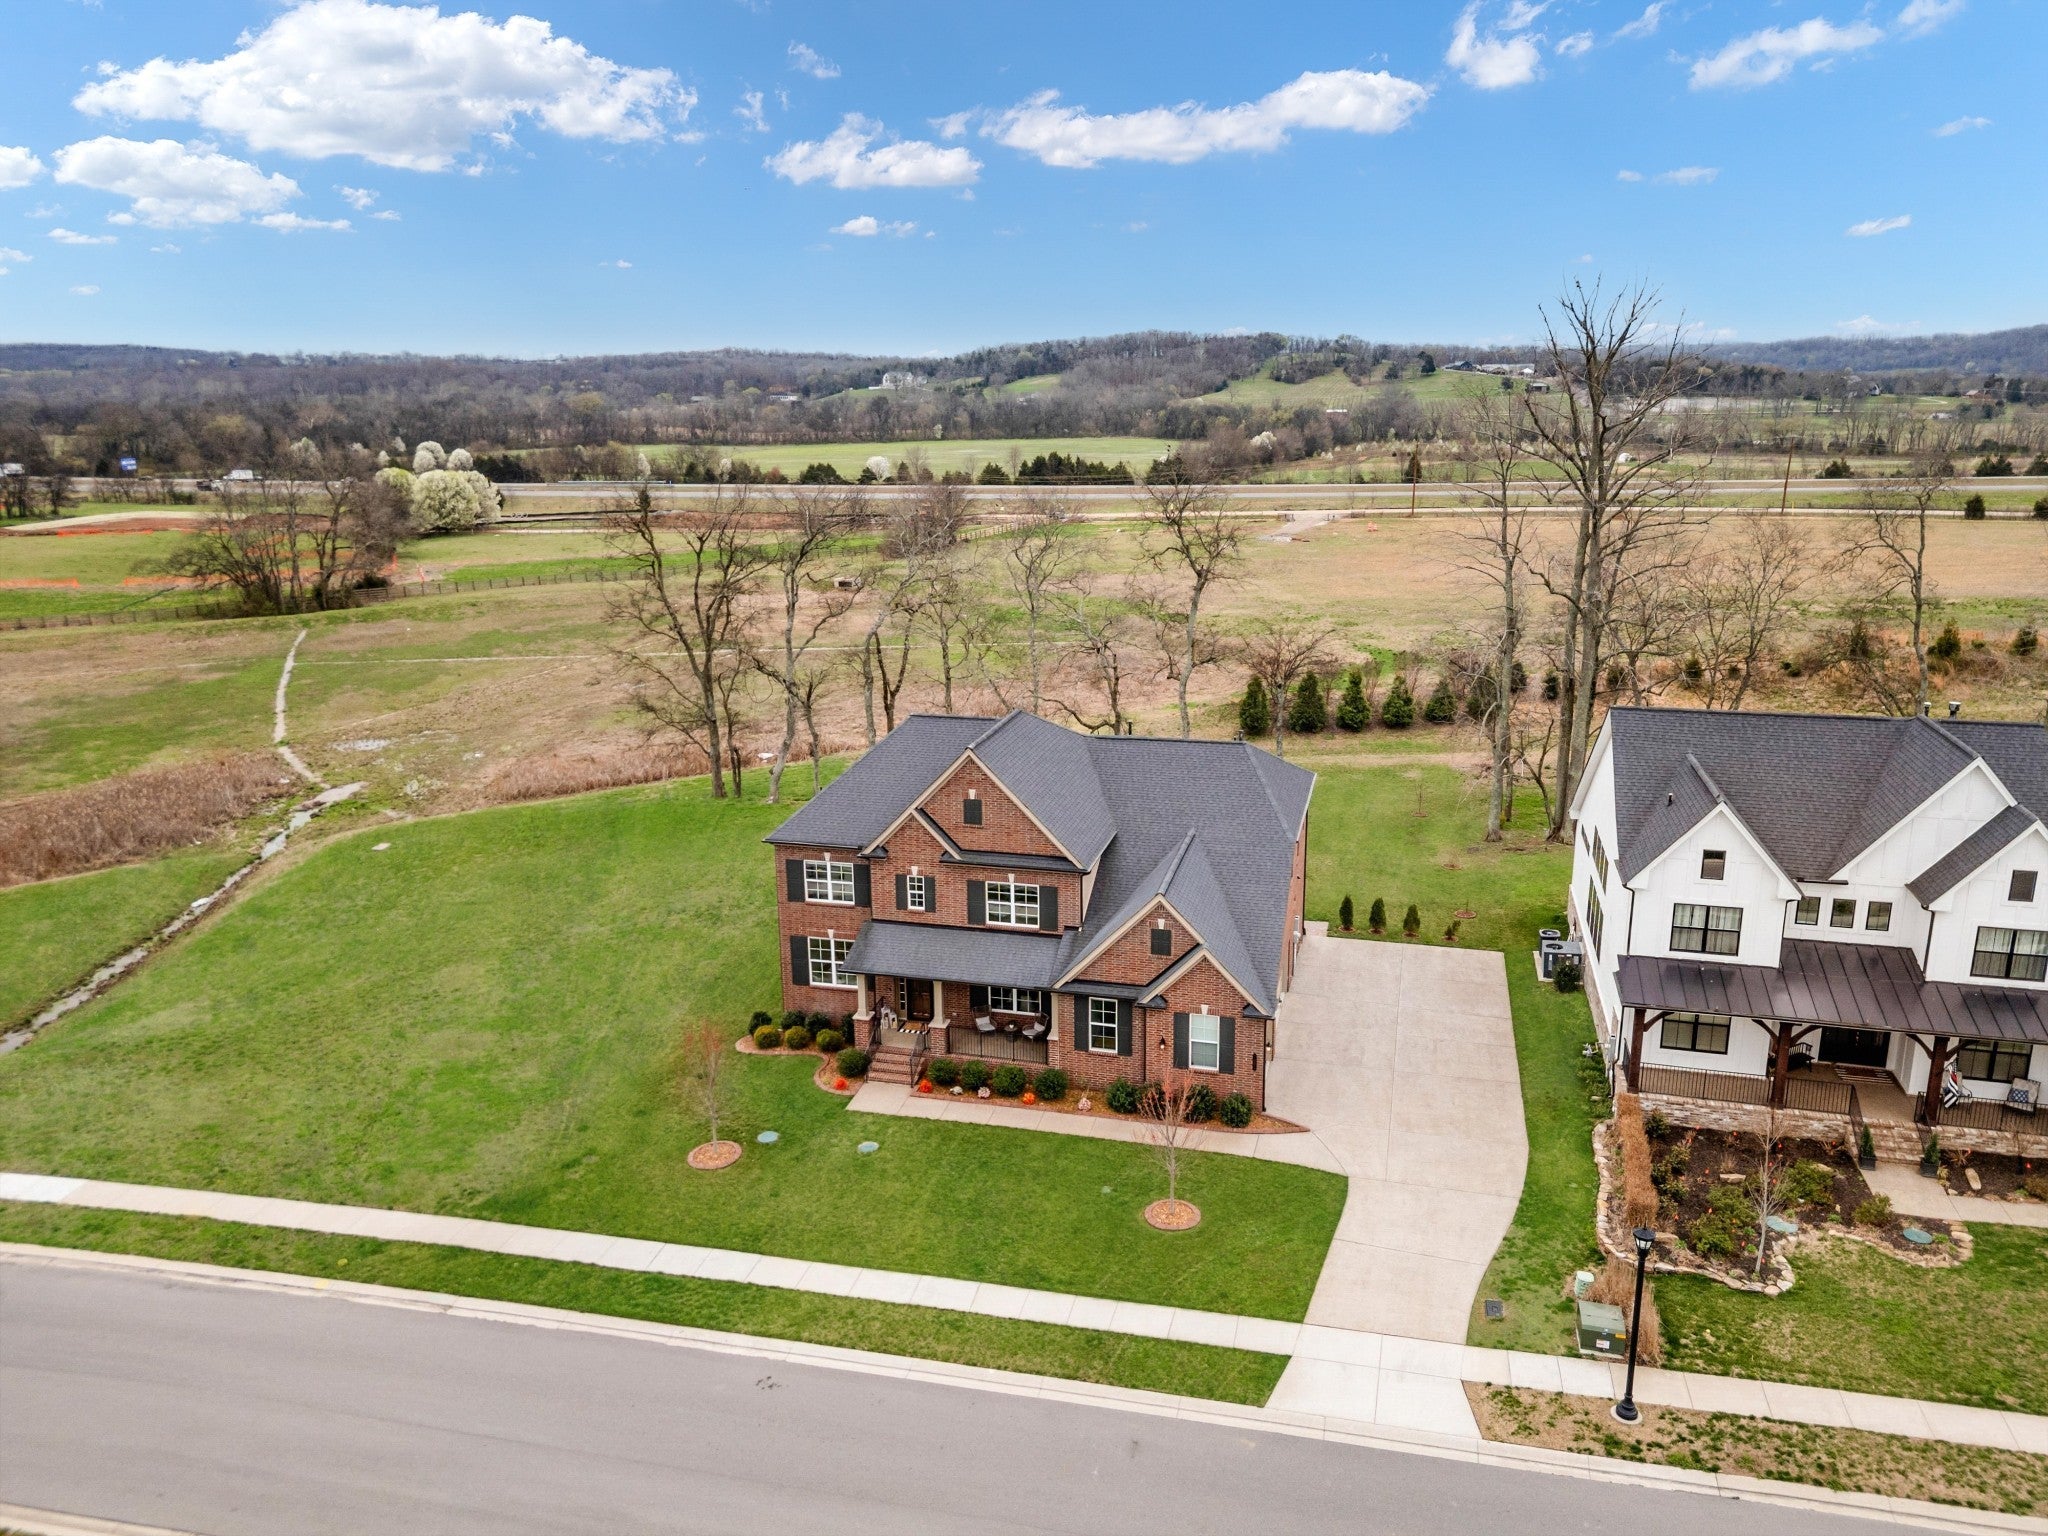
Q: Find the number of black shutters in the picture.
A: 14